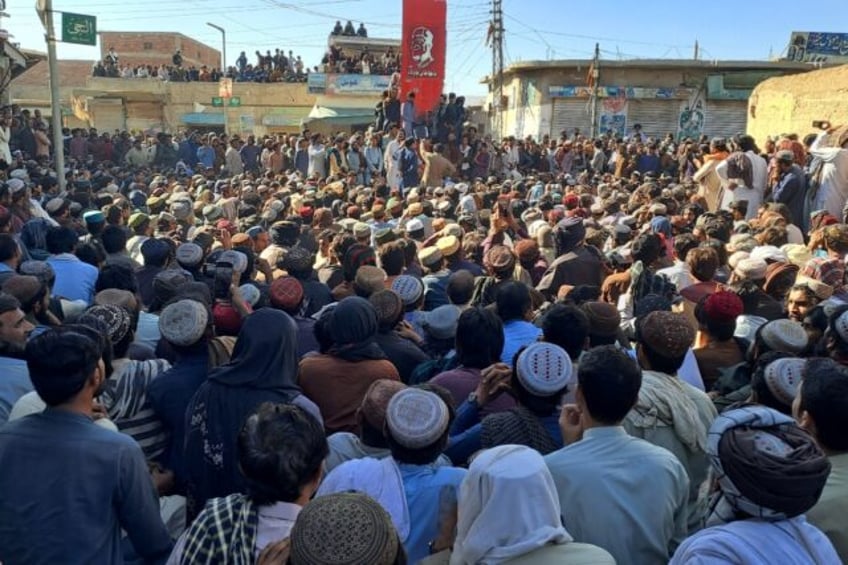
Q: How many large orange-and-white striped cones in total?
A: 0